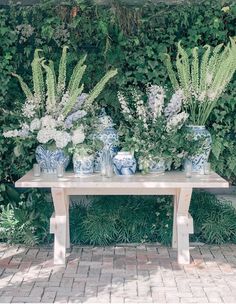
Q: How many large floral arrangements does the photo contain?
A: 3